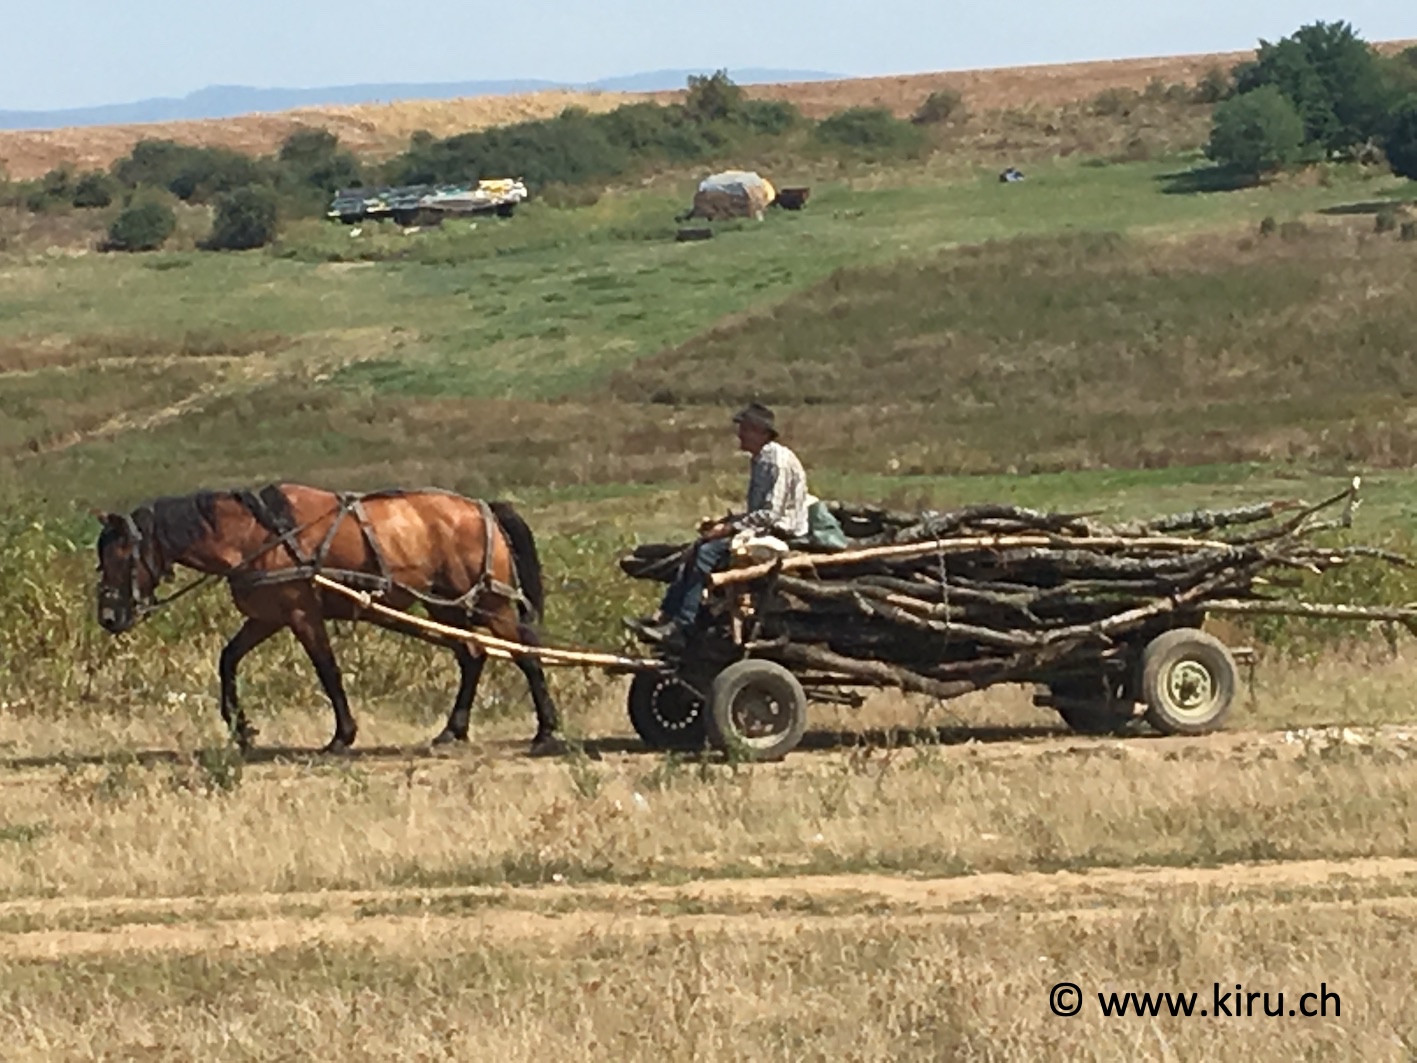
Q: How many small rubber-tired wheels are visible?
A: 4